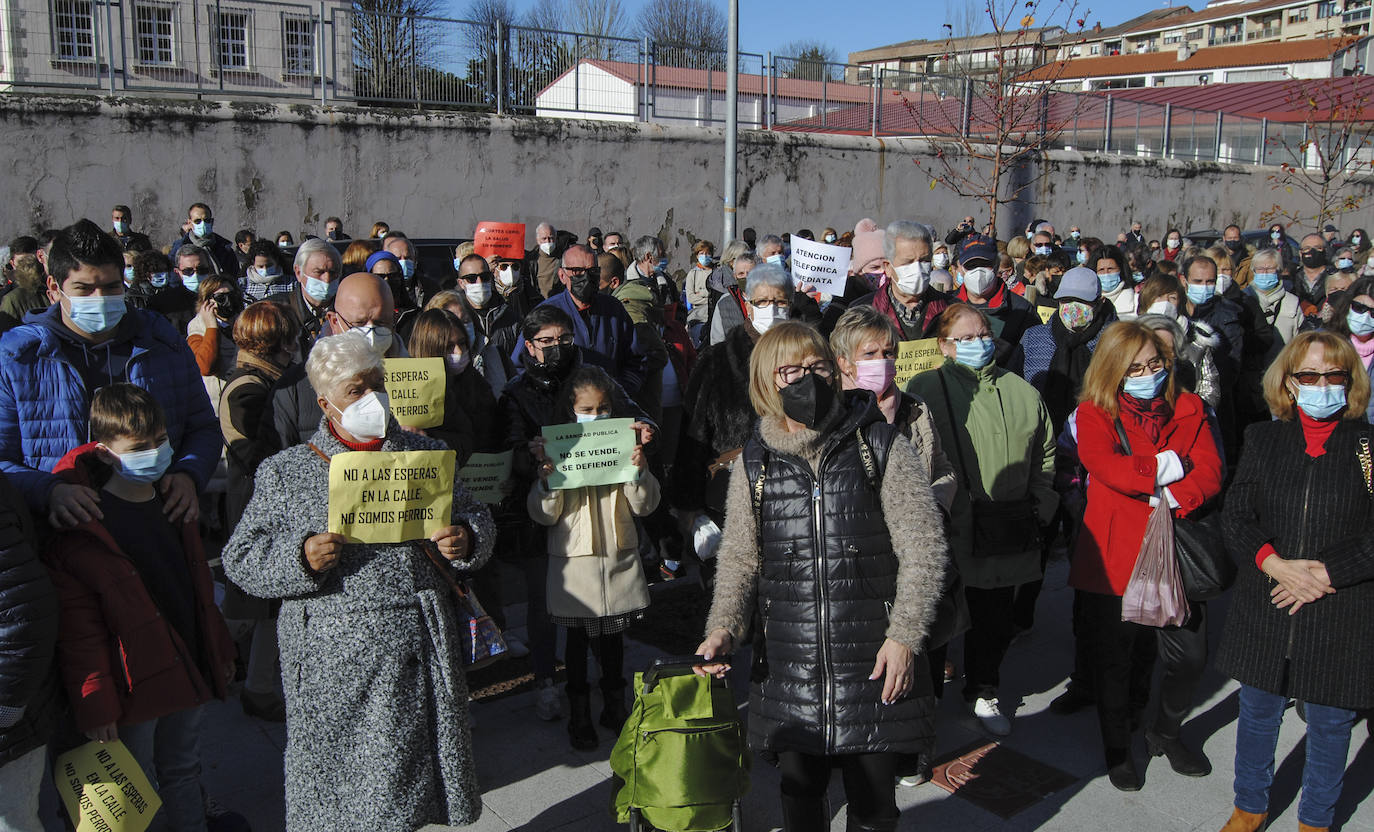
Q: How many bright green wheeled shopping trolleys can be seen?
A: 1